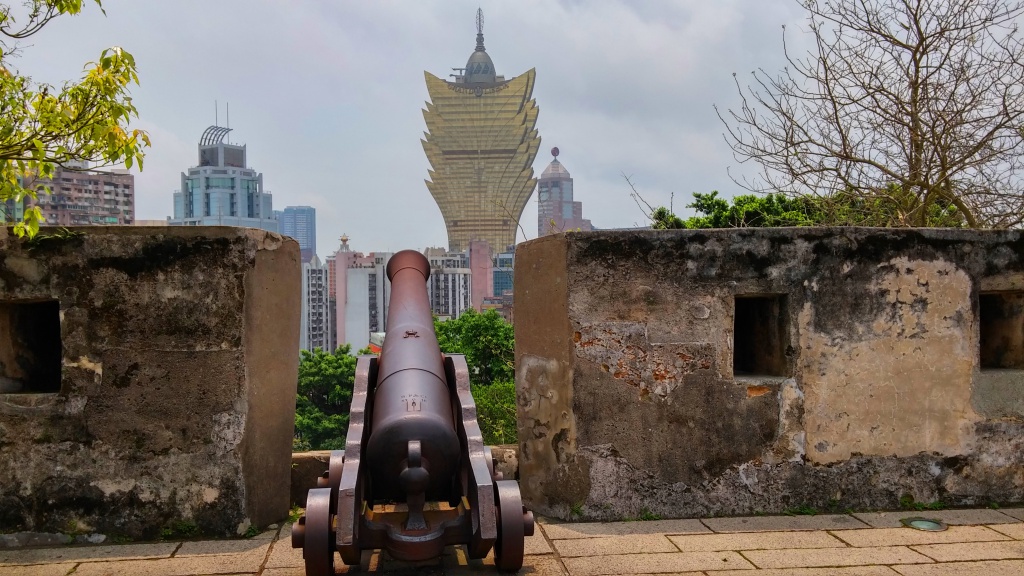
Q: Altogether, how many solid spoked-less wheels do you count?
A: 4